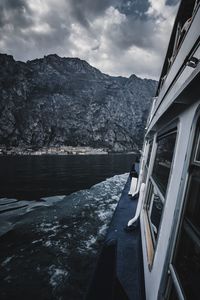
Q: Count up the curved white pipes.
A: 2